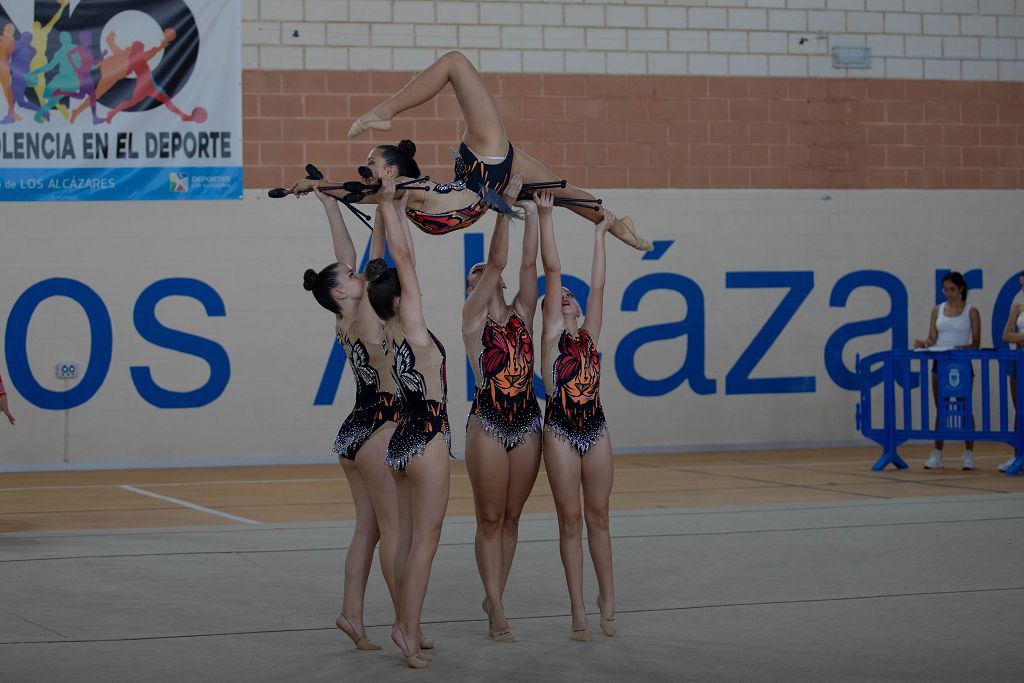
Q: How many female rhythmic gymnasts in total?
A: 5